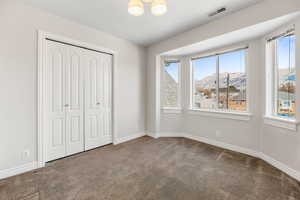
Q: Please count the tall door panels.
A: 4